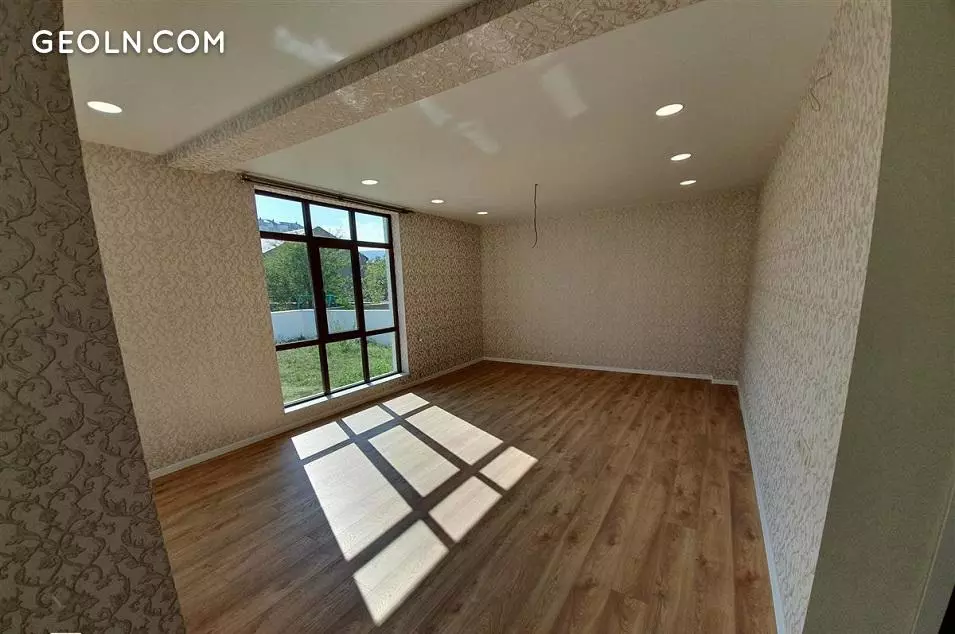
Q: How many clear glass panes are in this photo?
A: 9